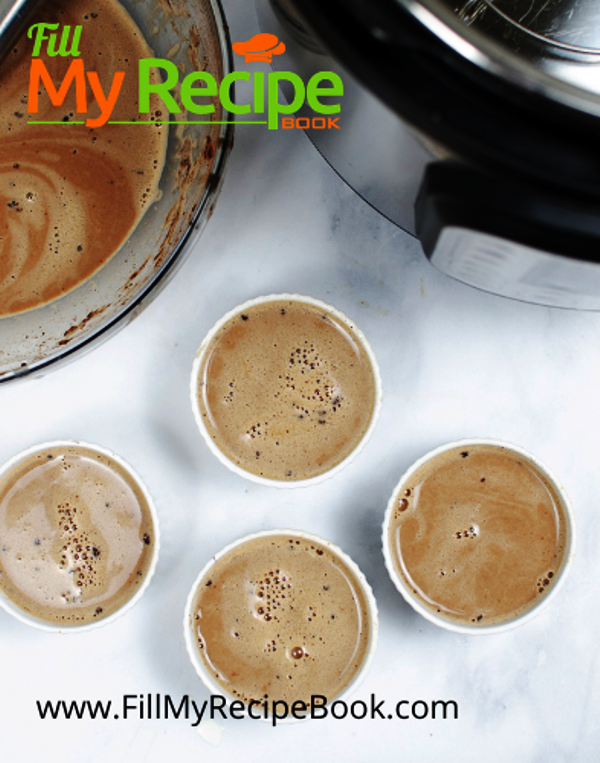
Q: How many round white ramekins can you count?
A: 4